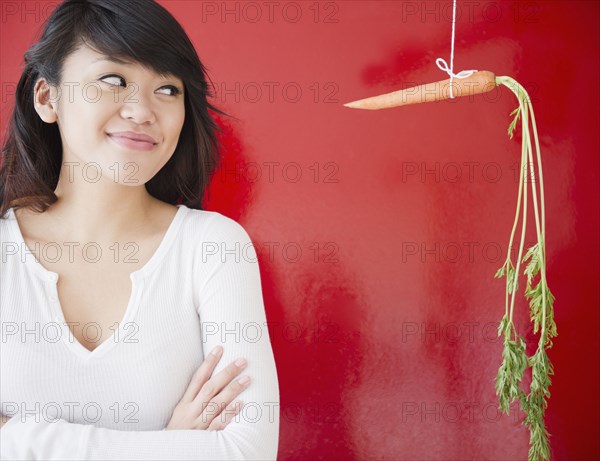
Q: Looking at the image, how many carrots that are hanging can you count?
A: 1